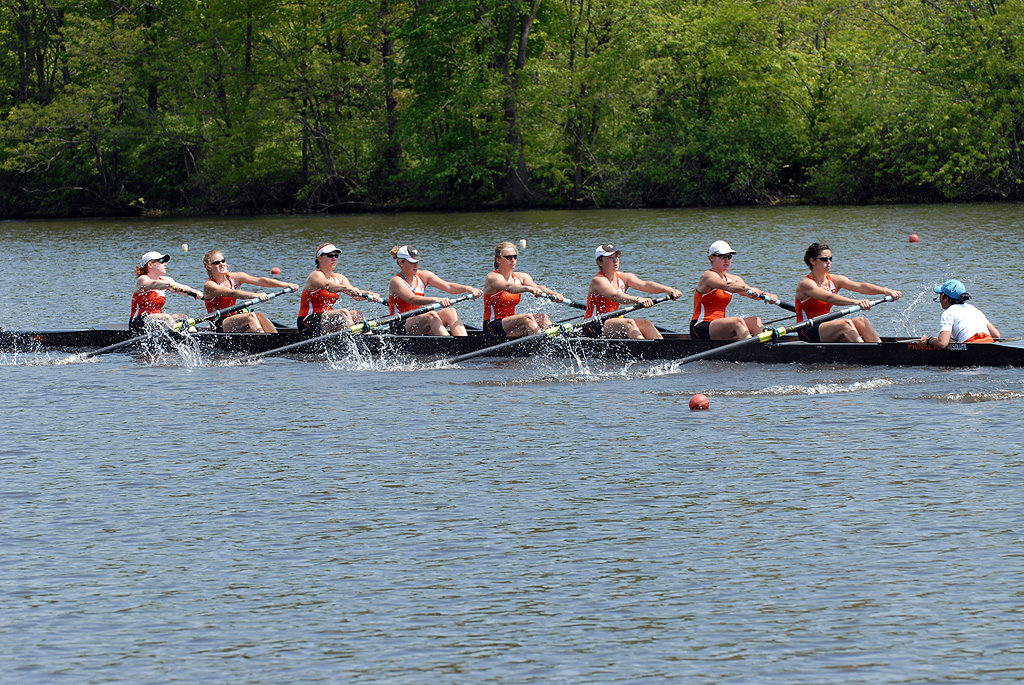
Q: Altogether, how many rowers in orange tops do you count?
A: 8